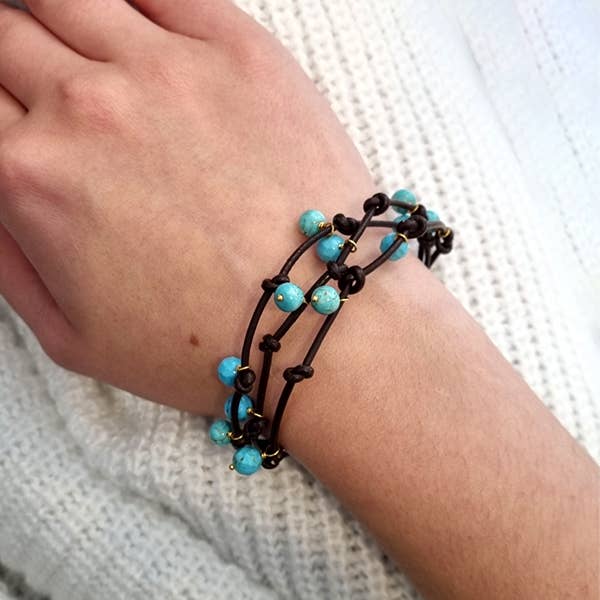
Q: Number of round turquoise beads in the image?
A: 12